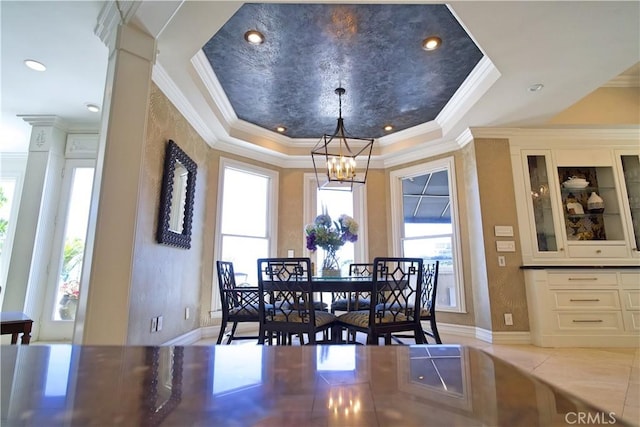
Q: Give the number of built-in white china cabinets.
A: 1